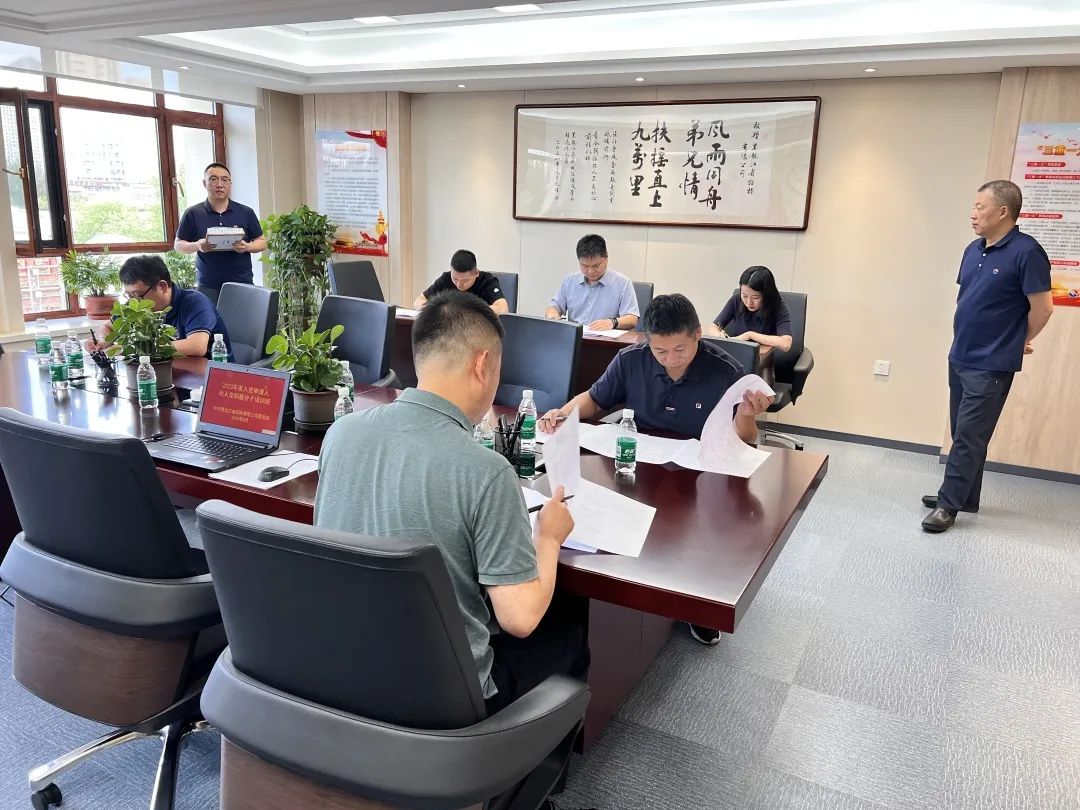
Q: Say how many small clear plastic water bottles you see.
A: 10